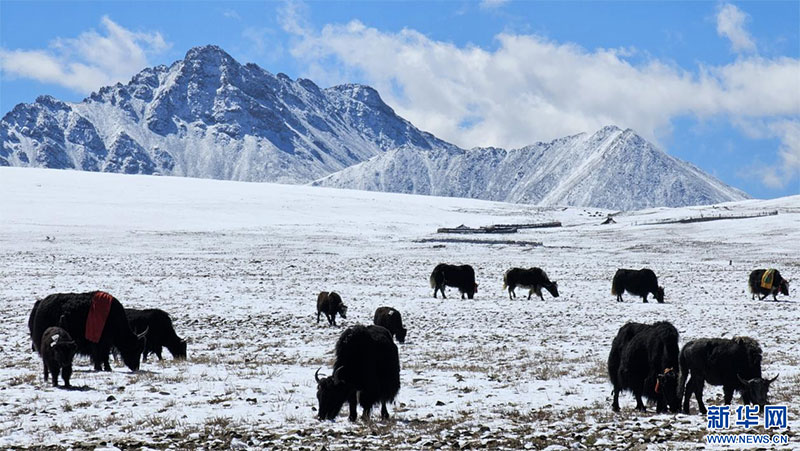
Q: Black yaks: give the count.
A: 12